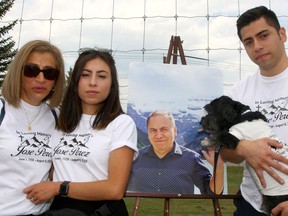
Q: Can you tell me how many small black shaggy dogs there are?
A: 1